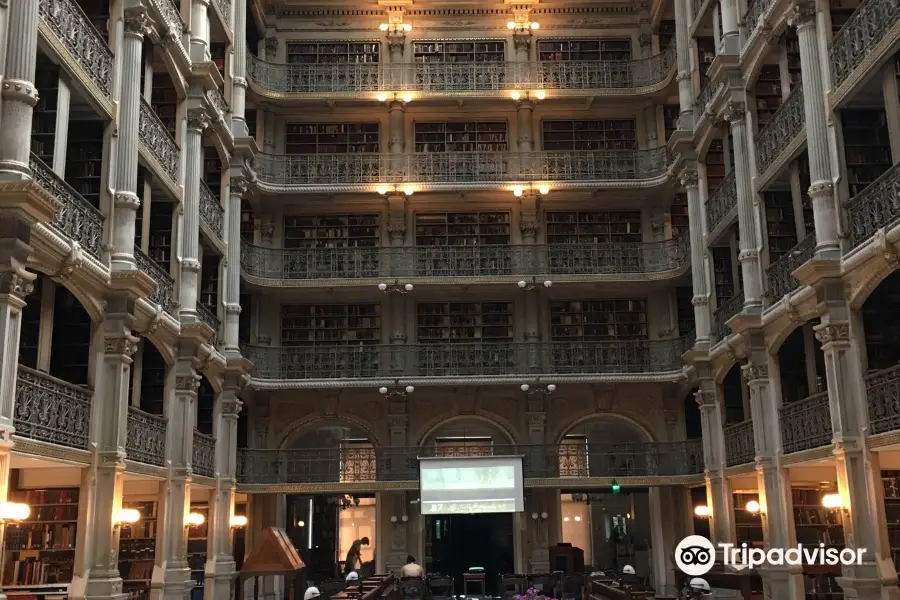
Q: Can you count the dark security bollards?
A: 0